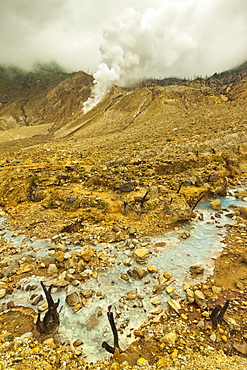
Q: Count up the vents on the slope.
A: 1